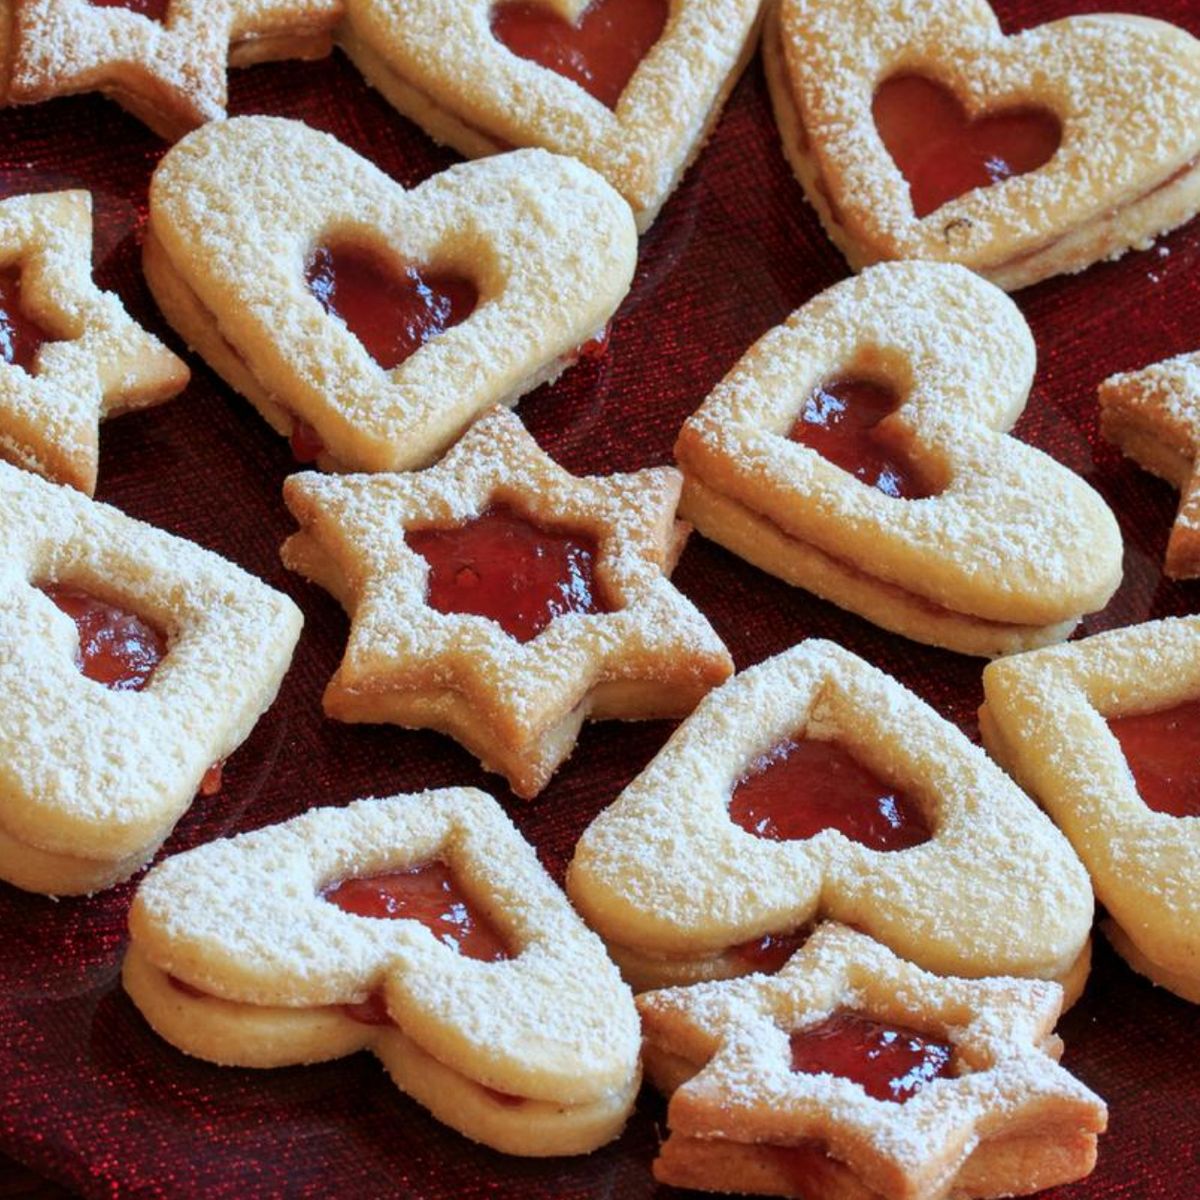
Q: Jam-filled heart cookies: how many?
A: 8